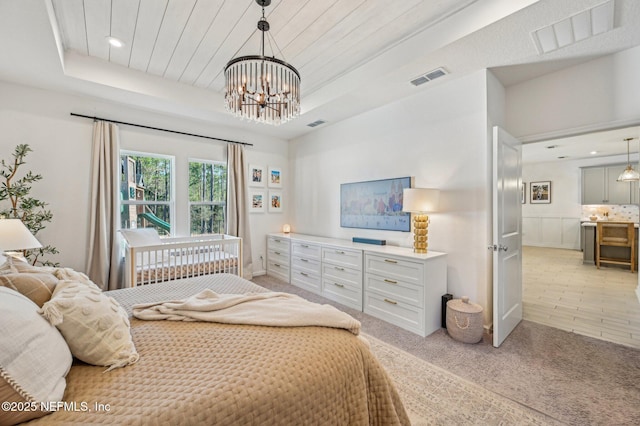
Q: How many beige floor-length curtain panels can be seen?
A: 2